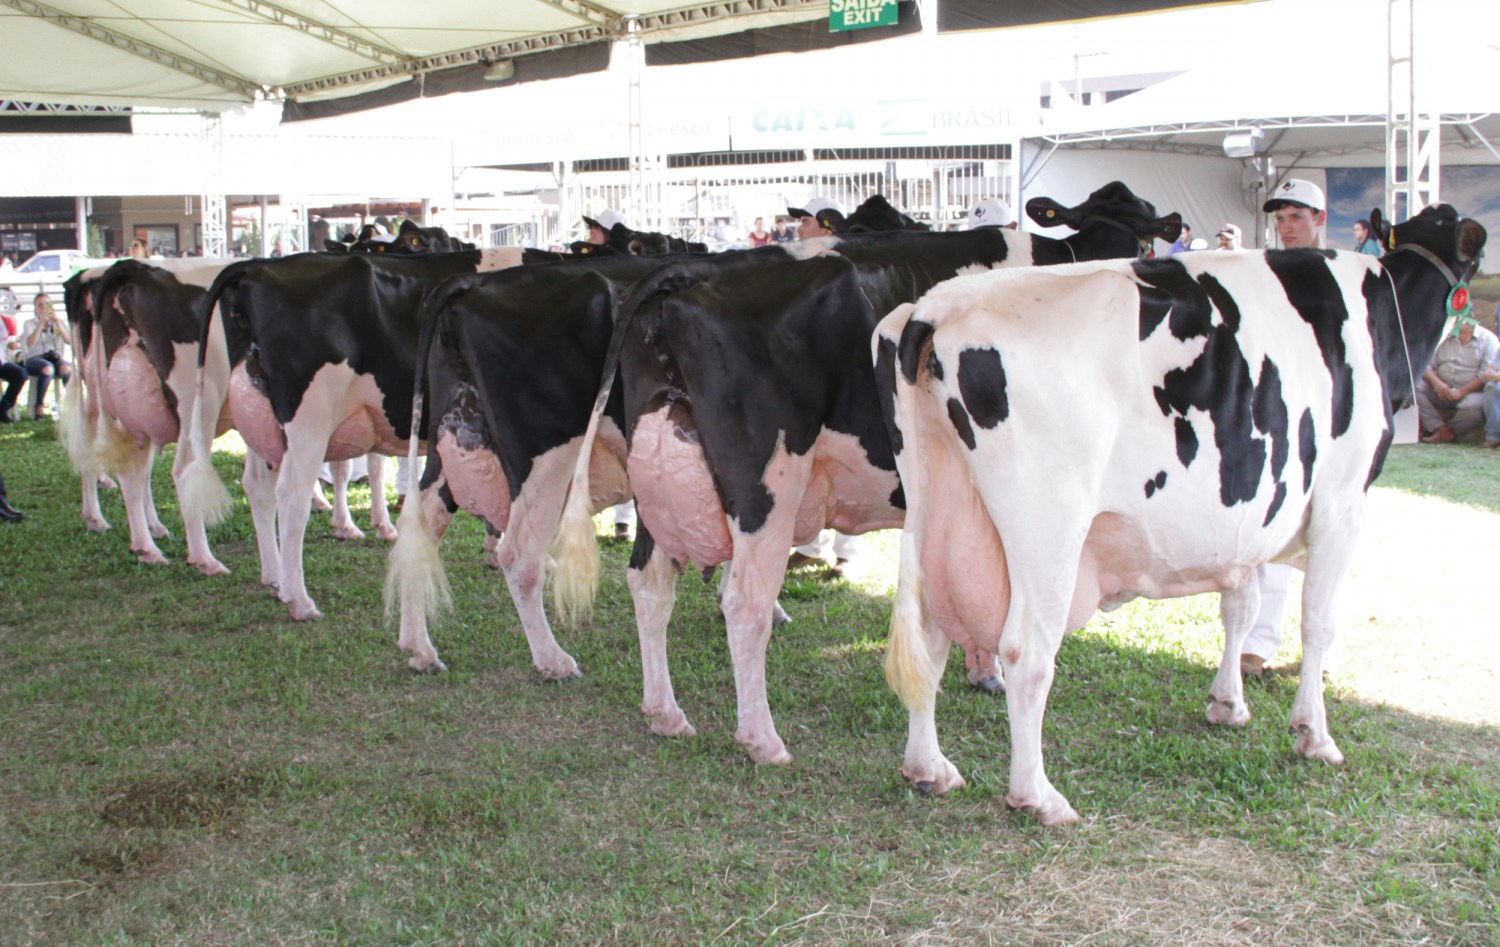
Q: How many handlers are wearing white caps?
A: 4